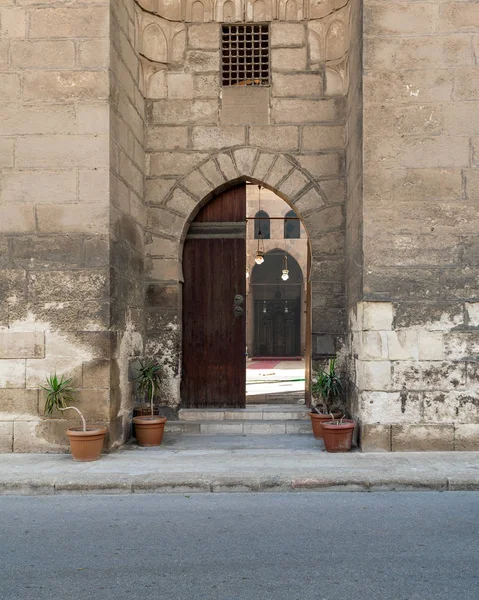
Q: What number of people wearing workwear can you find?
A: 0